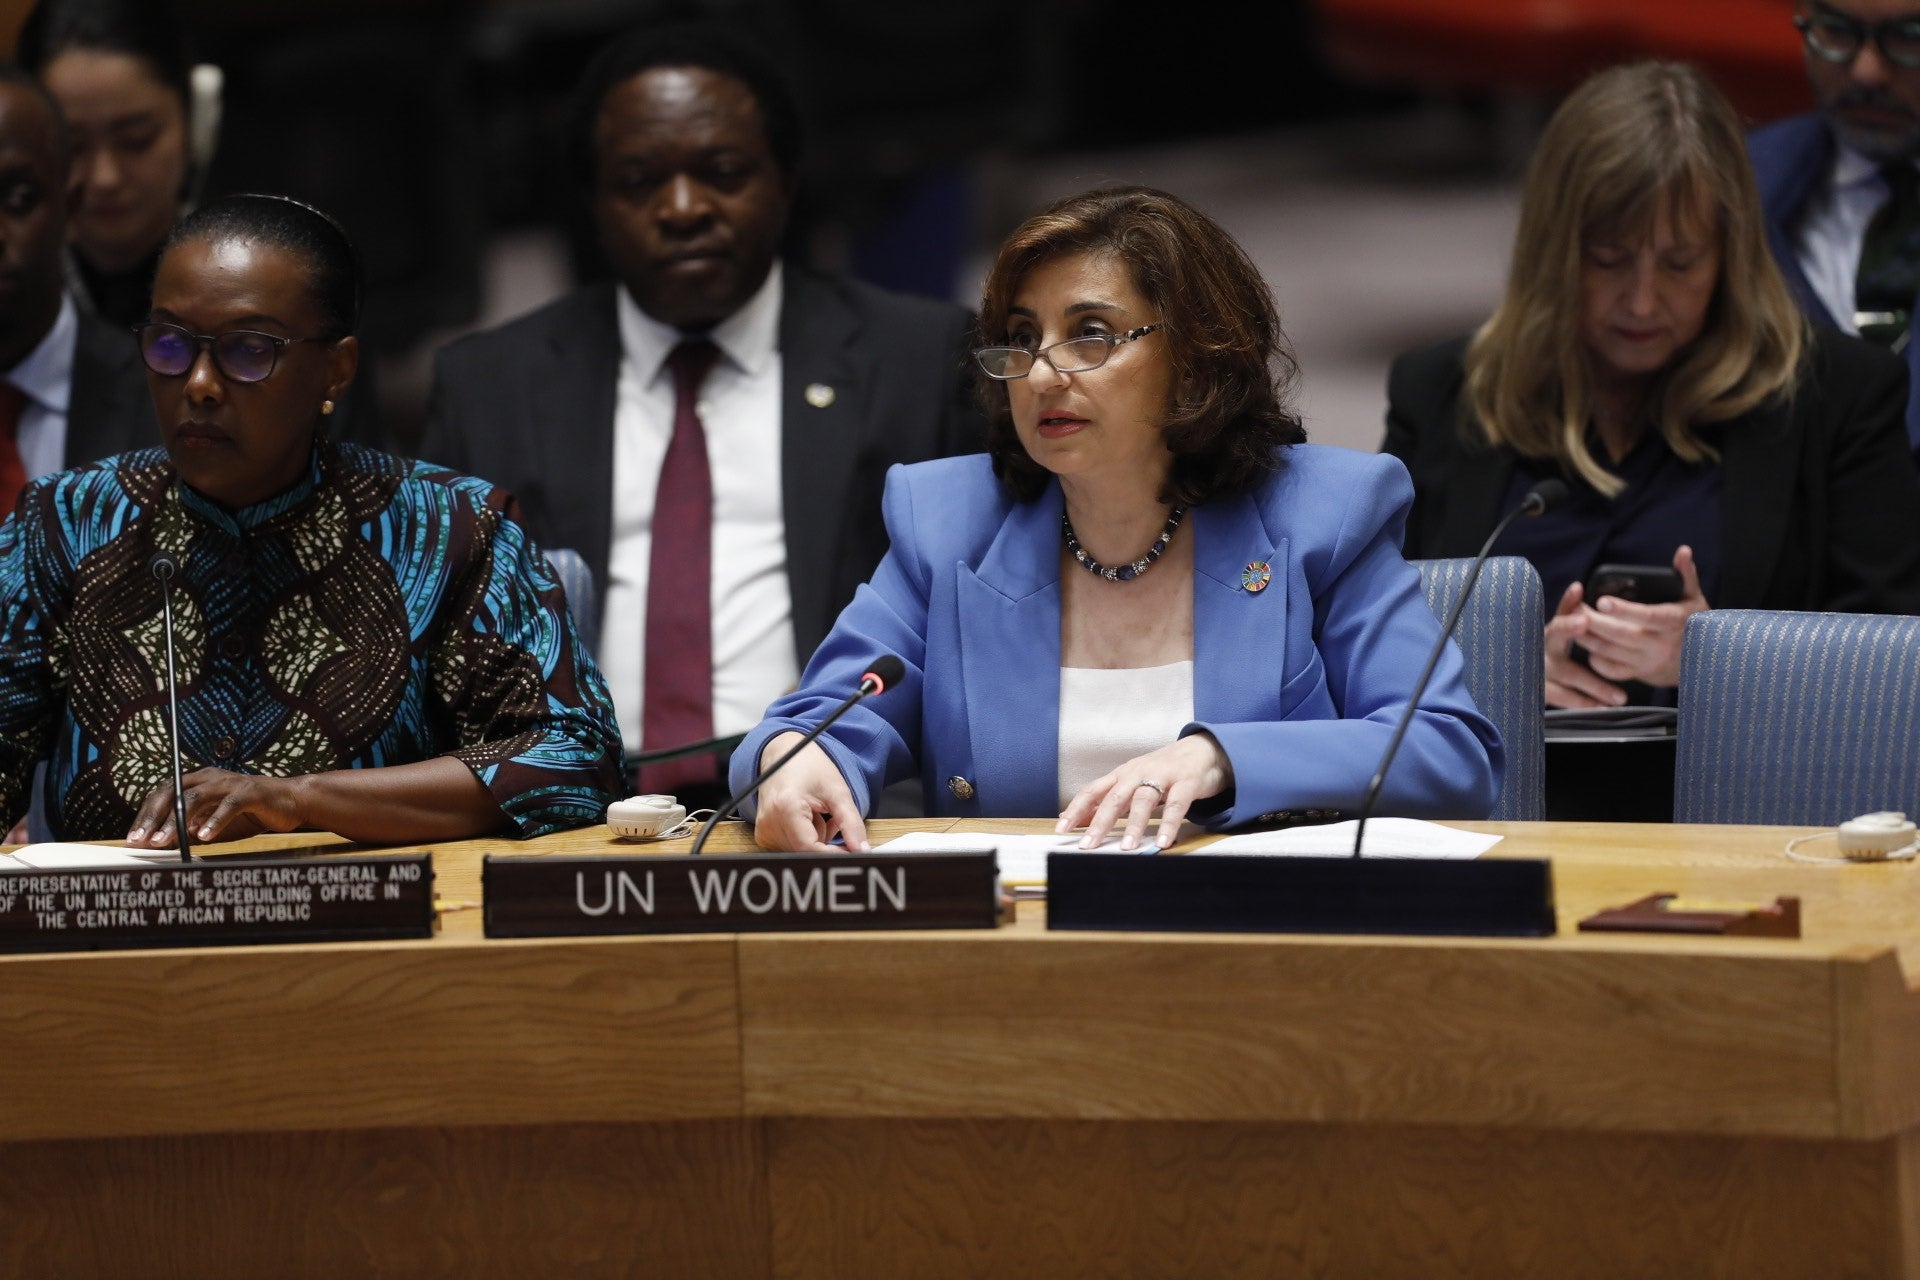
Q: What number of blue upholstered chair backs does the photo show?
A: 3